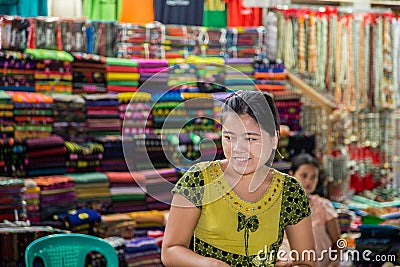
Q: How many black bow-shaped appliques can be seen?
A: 1